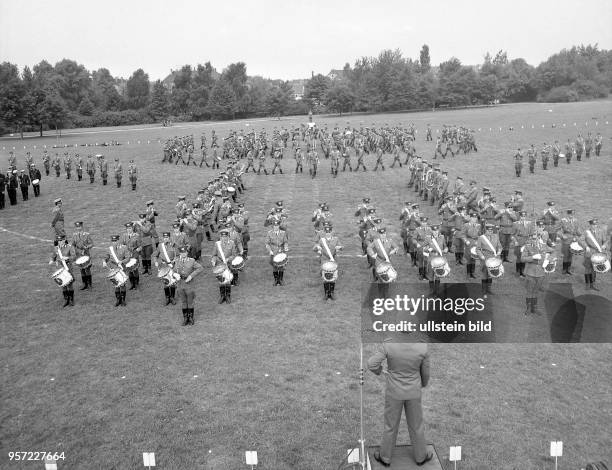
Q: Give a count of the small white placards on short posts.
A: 6